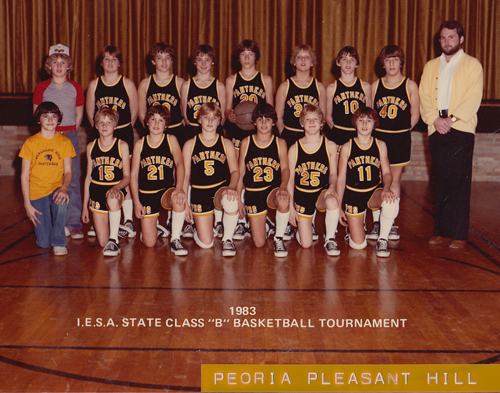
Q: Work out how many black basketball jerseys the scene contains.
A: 13